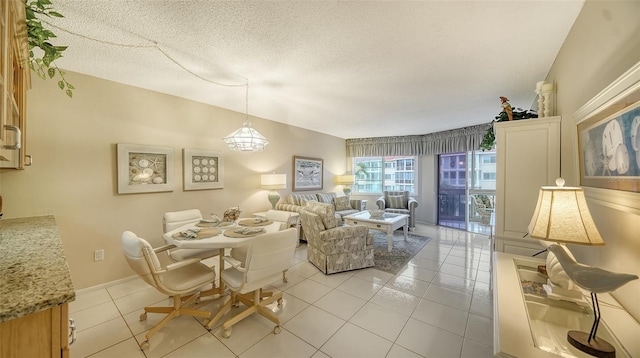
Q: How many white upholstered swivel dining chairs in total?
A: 4